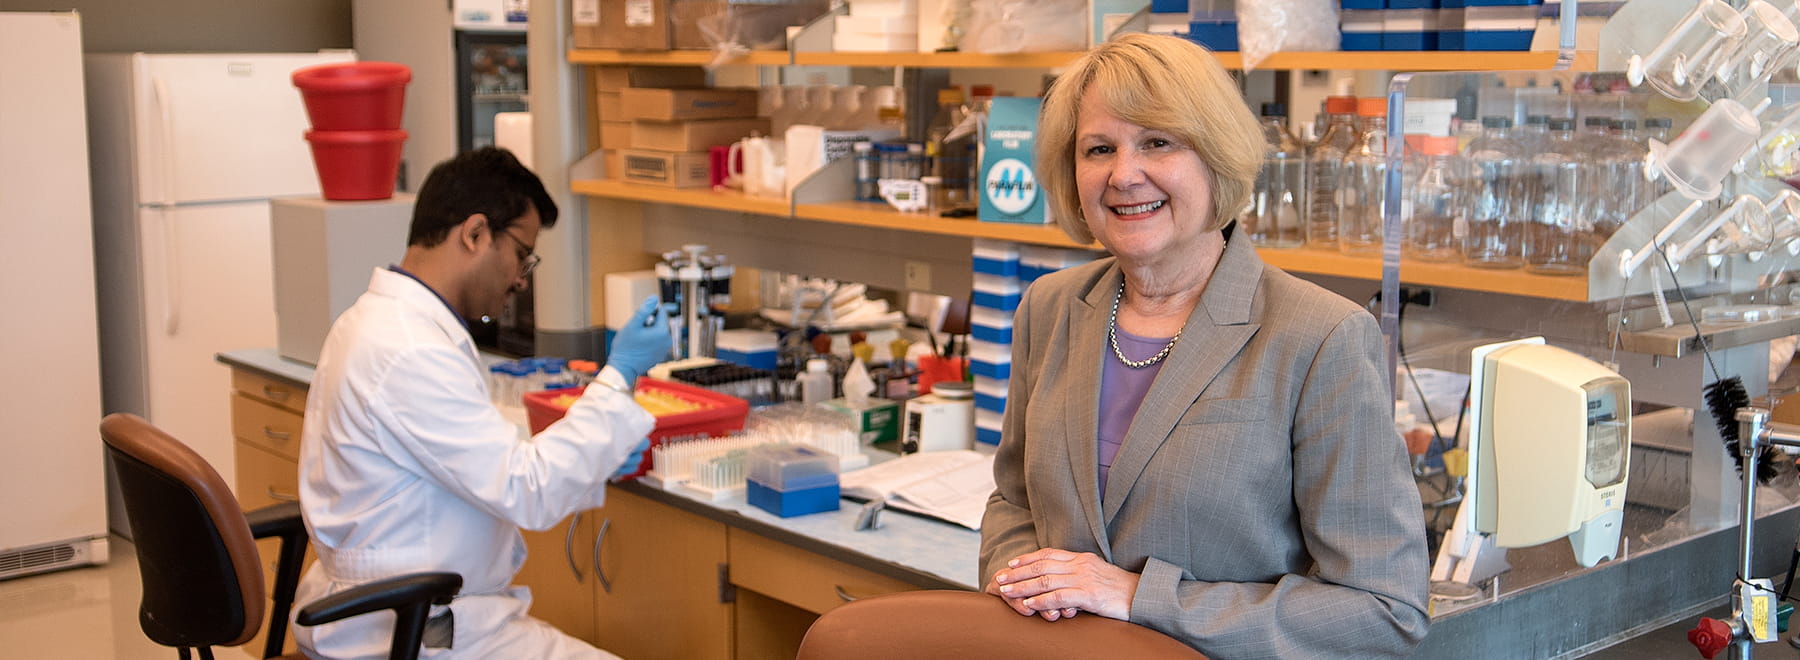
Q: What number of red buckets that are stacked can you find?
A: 2